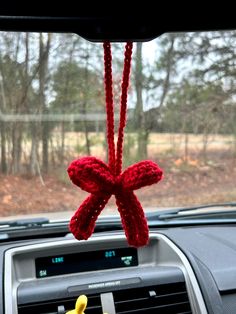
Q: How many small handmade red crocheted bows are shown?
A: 1